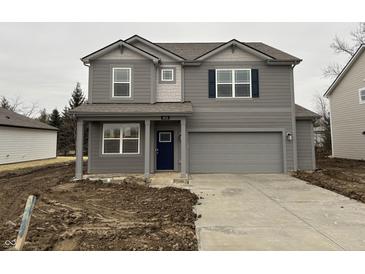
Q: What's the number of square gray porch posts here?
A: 3